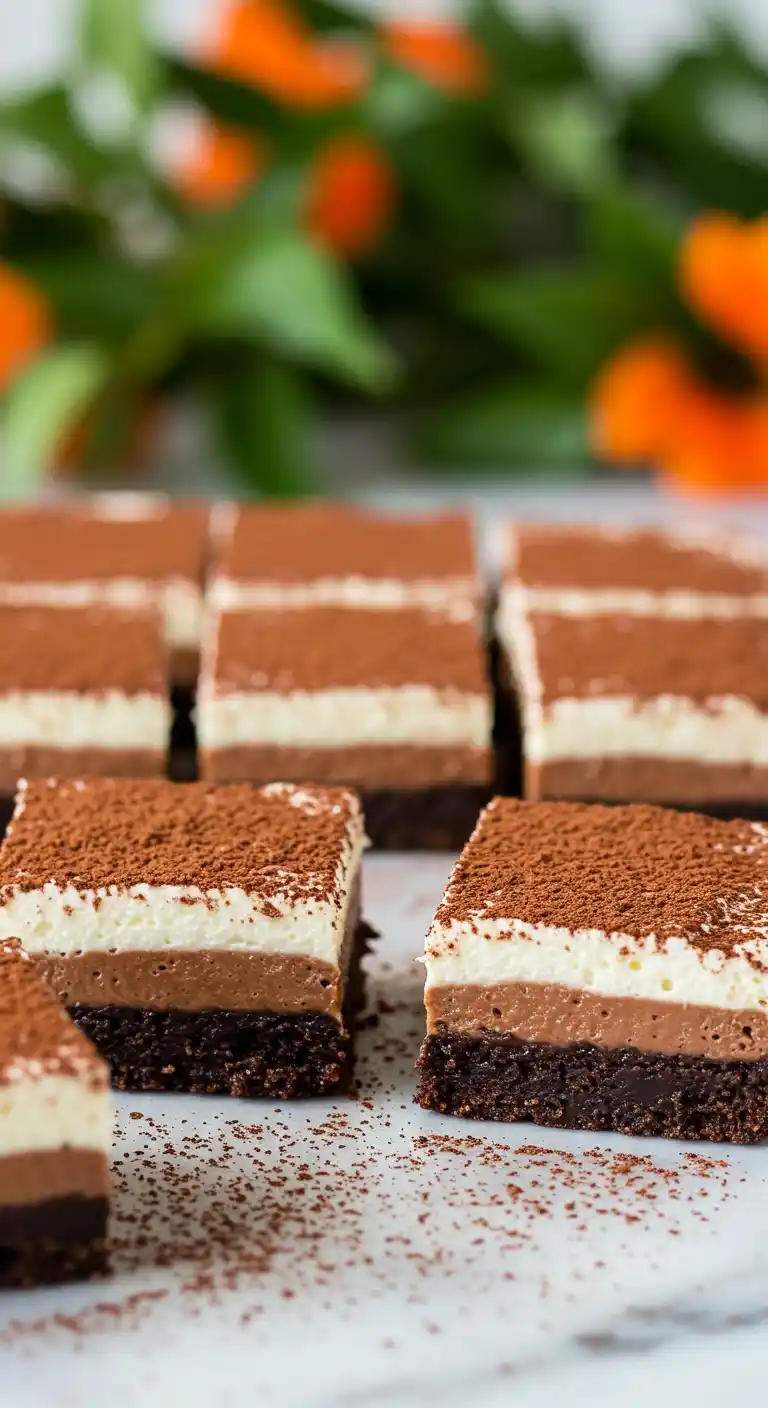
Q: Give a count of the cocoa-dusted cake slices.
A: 9